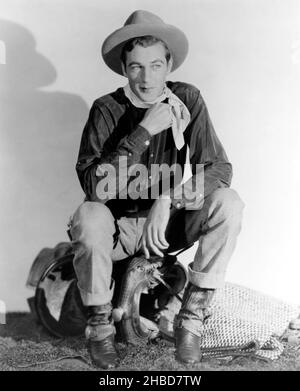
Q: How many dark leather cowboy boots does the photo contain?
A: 2